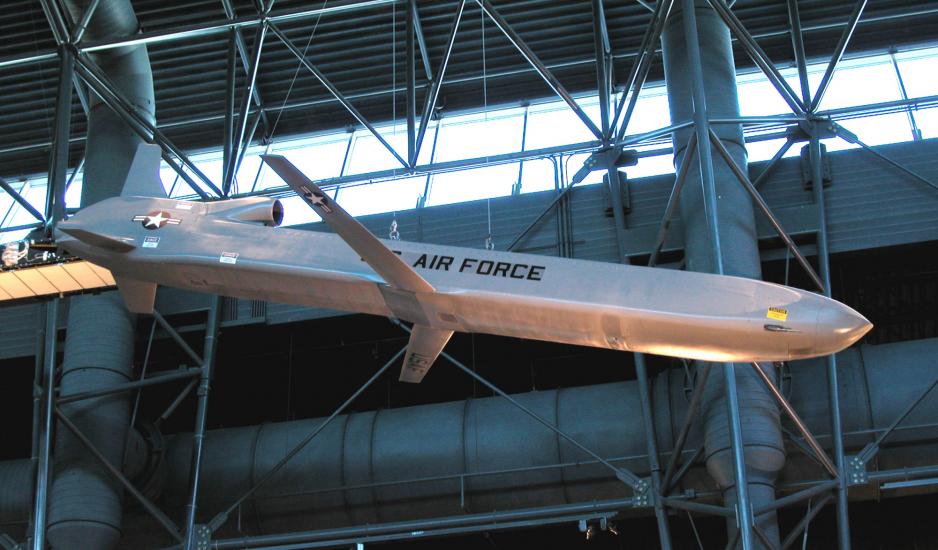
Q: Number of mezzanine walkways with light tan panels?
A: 1